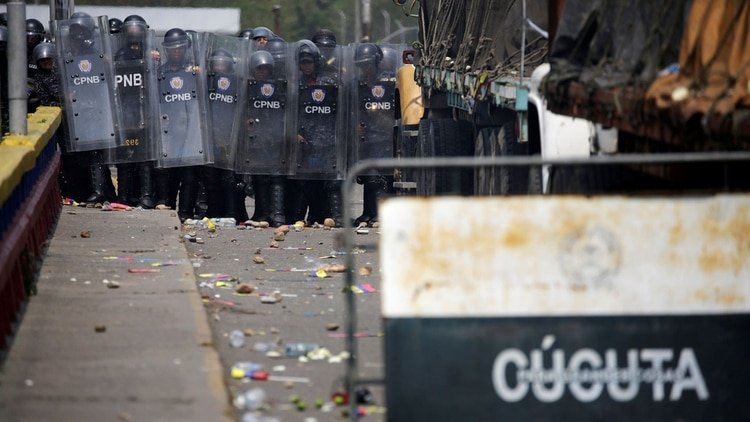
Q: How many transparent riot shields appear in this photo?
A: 7